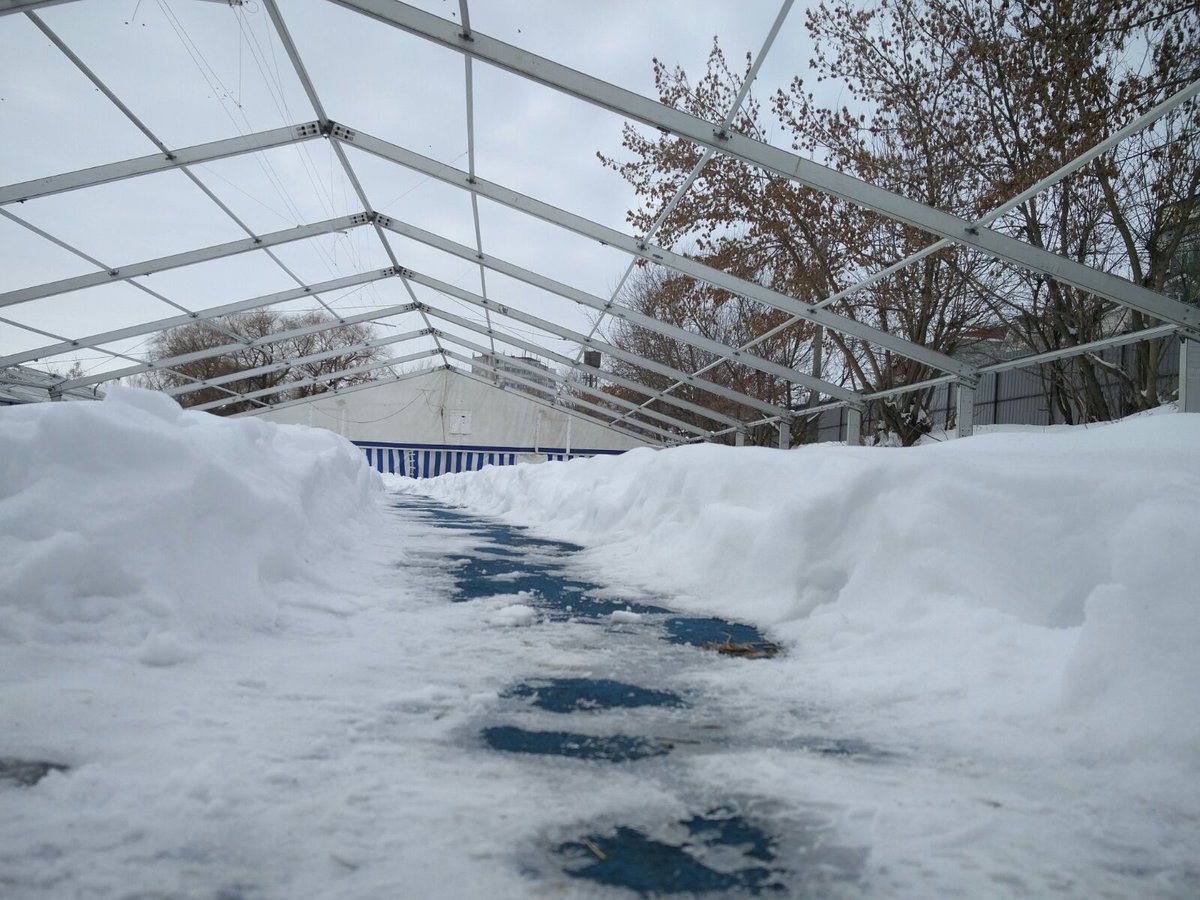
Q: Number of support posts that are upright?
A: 5